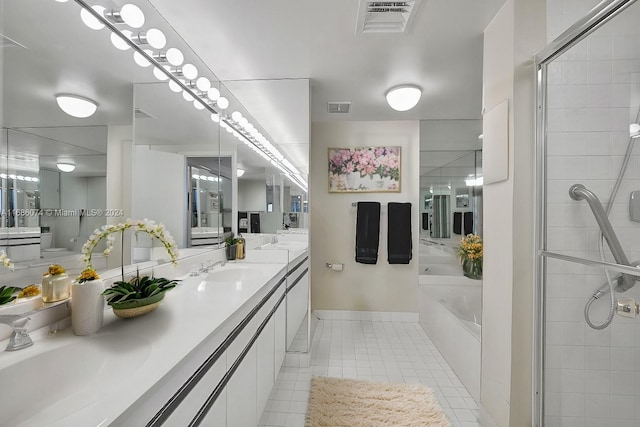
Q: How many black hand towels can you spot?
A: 2